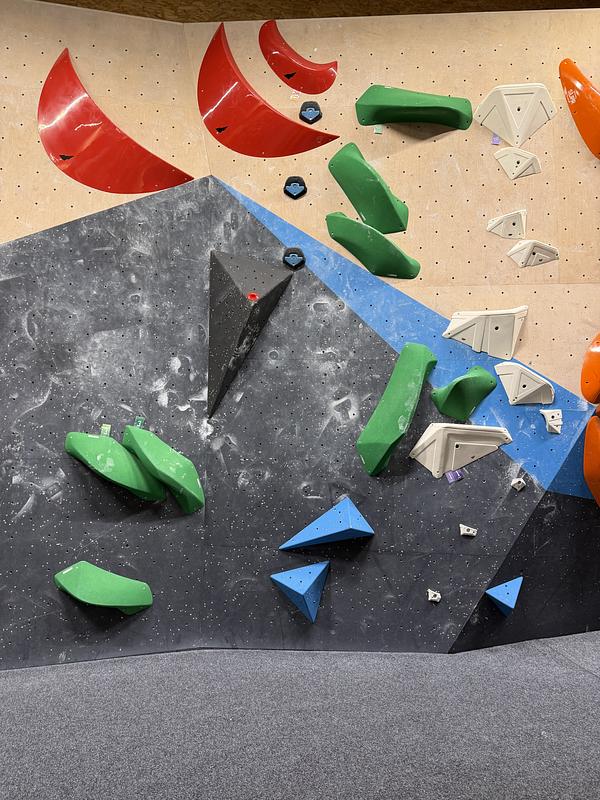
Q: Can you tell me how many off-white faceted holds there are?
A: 11